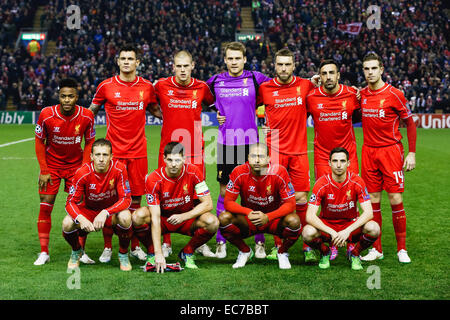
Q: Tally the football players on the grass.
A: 11